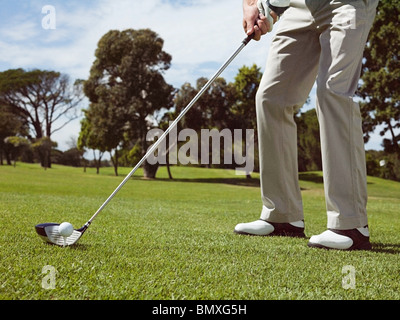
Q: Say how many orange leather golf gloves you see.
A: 0